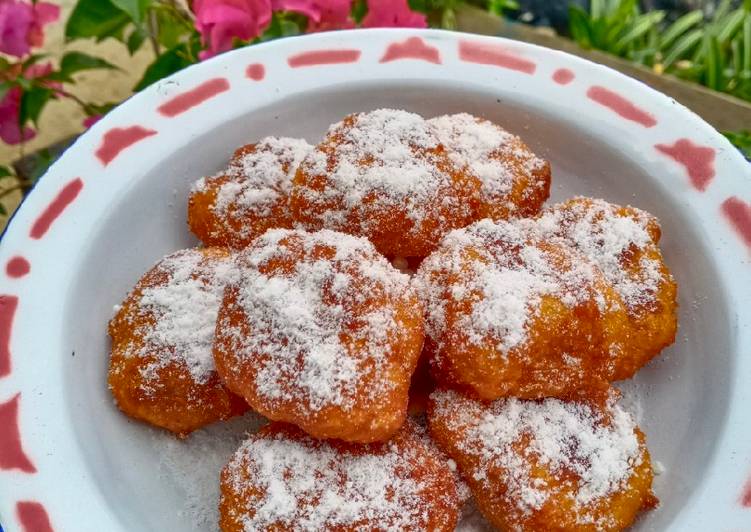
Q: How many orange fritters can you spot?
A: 9